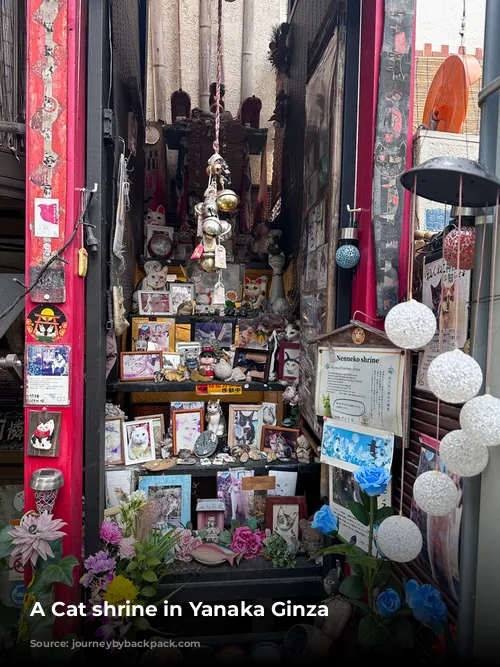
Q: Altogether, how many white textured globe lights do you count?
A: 6